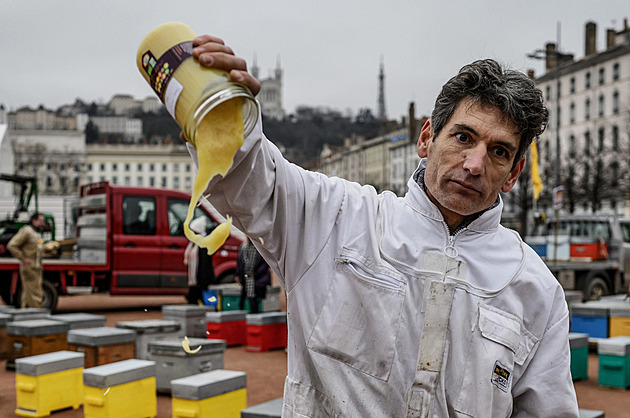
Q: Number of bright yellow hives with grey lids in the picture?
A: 3